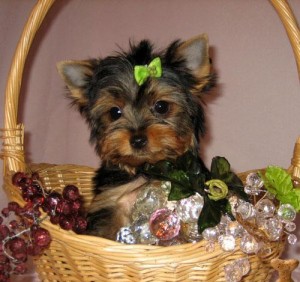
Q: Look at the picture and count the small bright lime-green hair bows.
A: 1